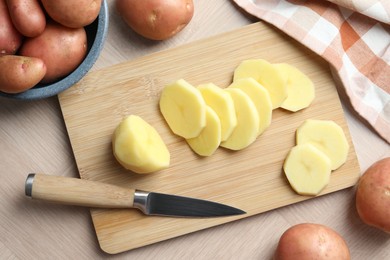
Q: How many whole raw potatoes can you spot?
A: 8